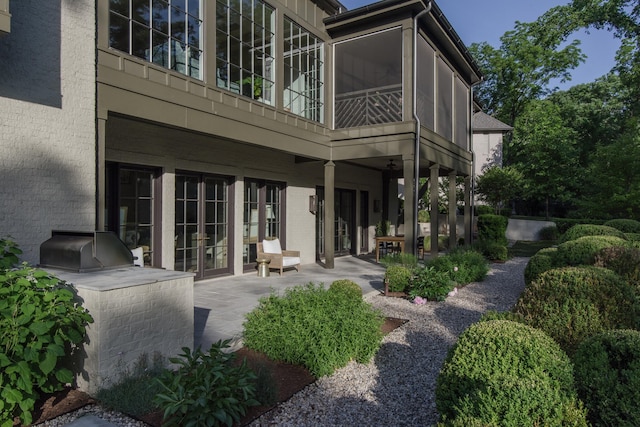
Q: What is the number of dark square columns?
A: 5